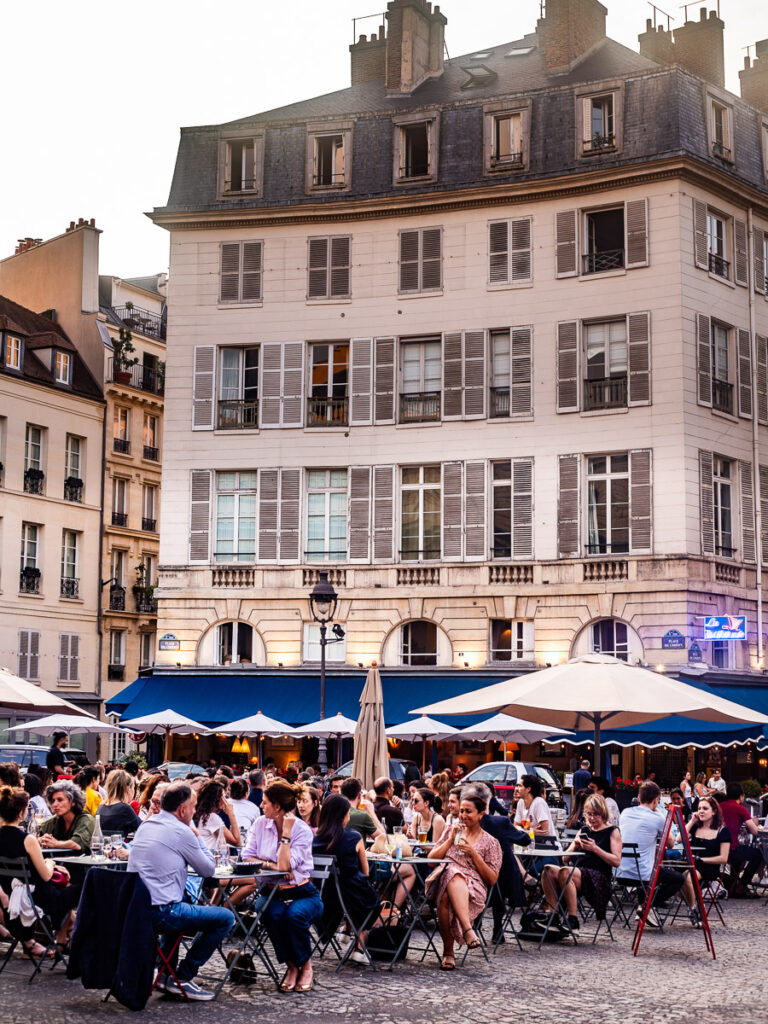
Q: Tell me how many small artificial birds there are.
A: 0